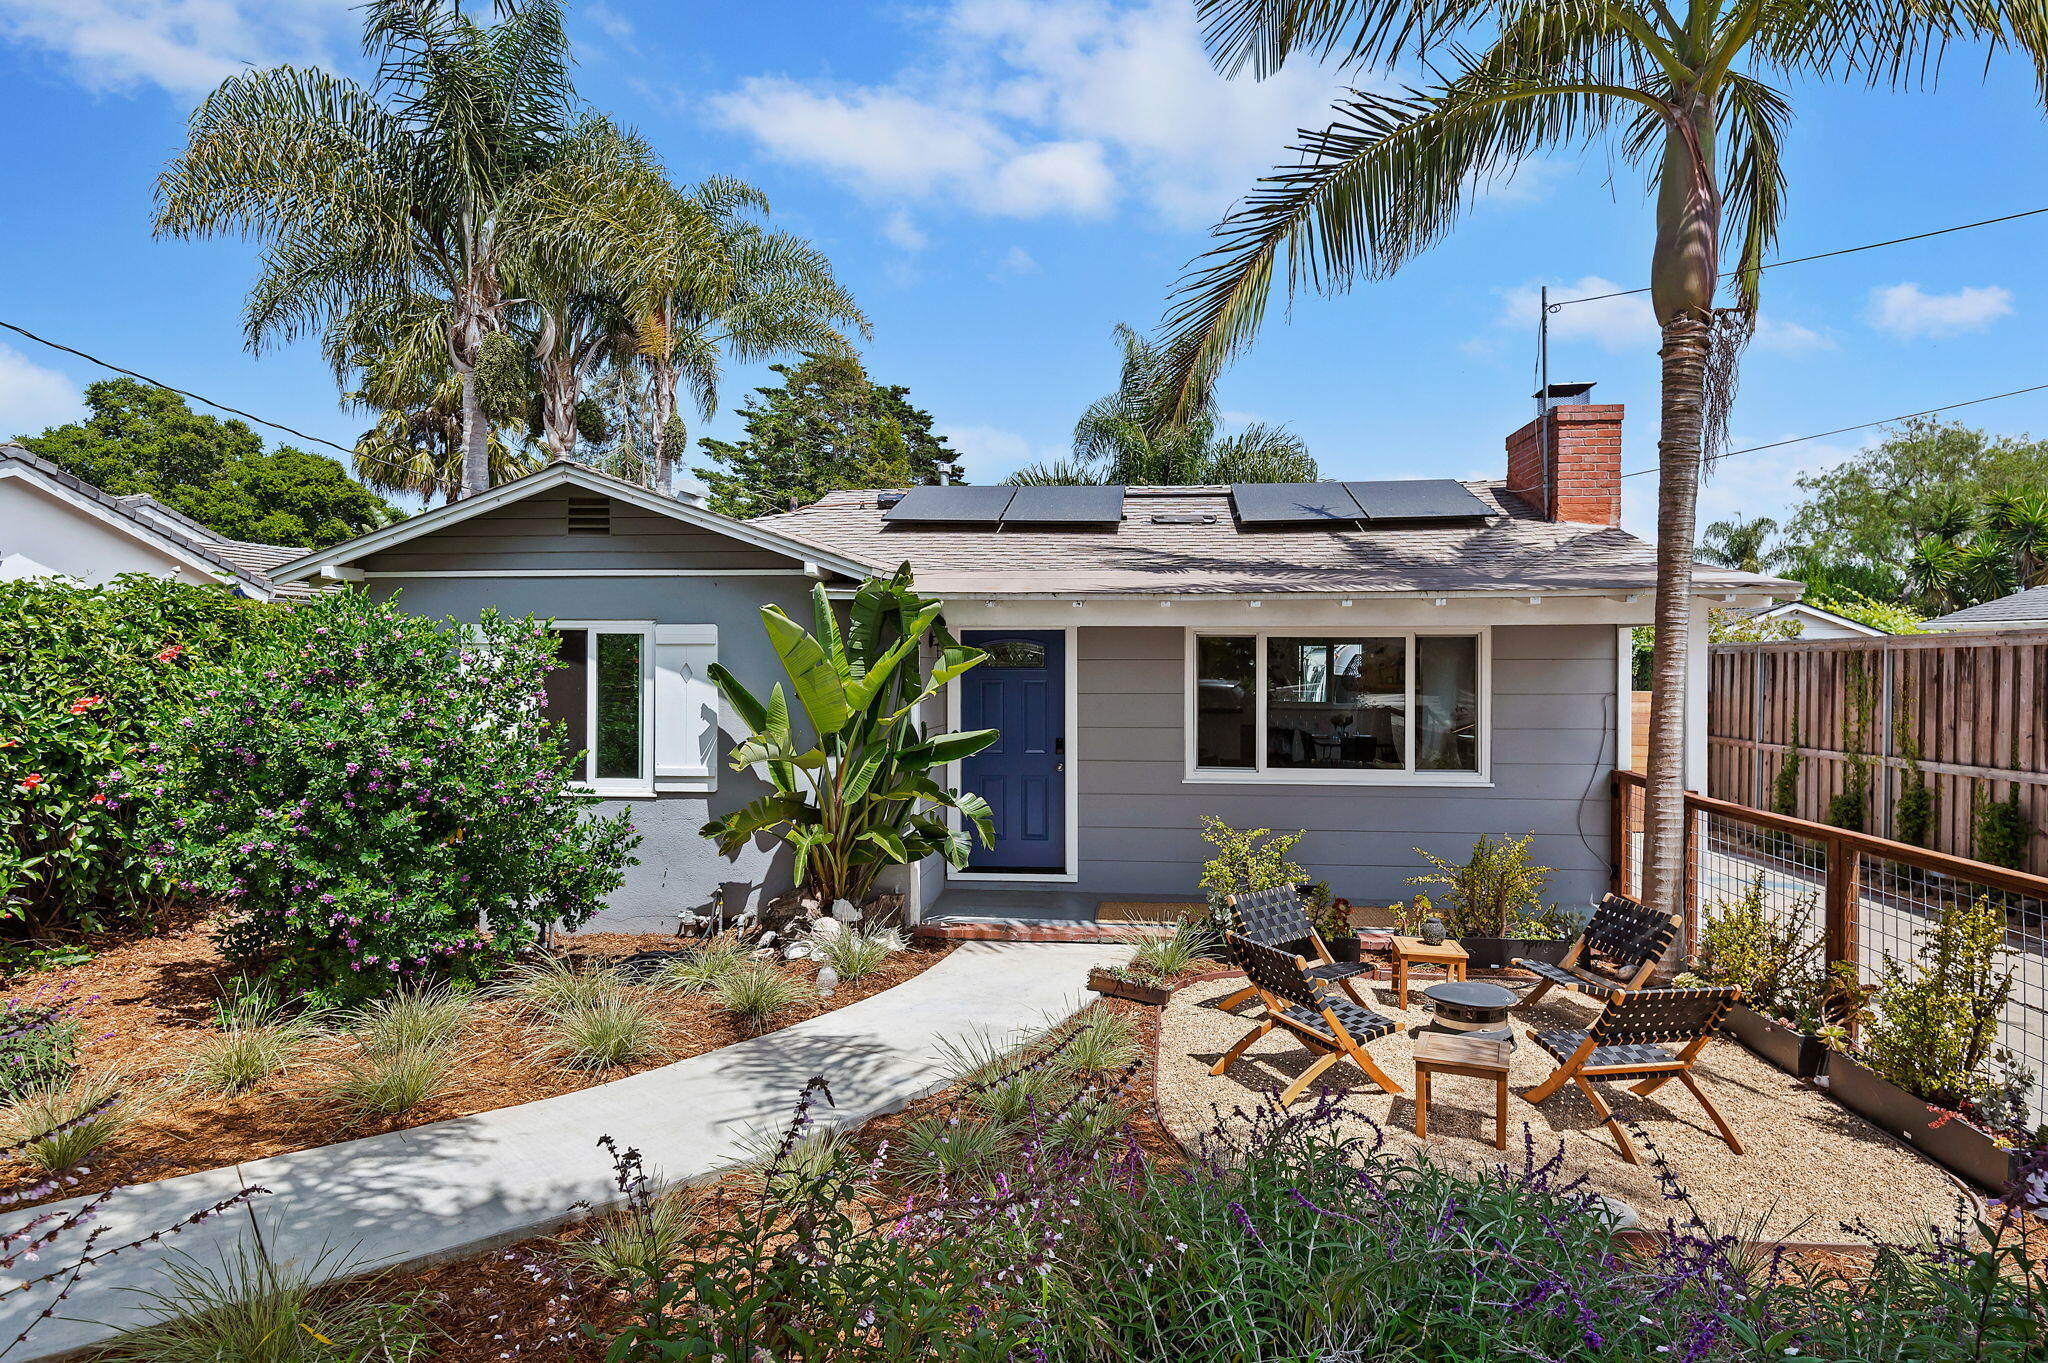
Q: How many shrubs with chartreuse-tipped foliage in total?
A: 4